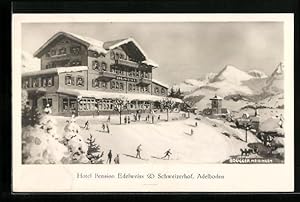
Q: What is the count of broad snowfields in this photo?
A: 1